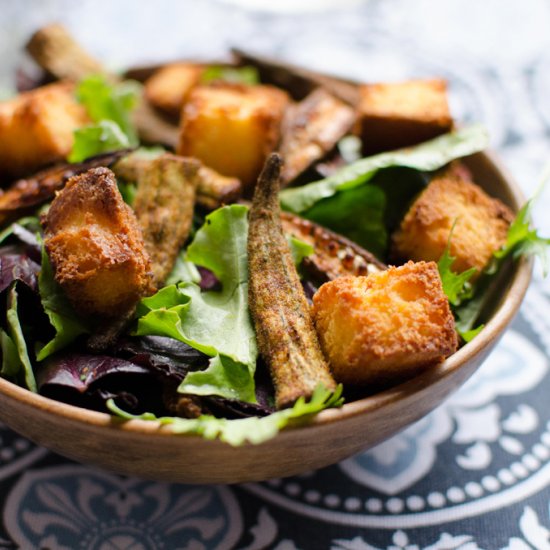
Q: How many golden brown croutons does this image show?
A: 7